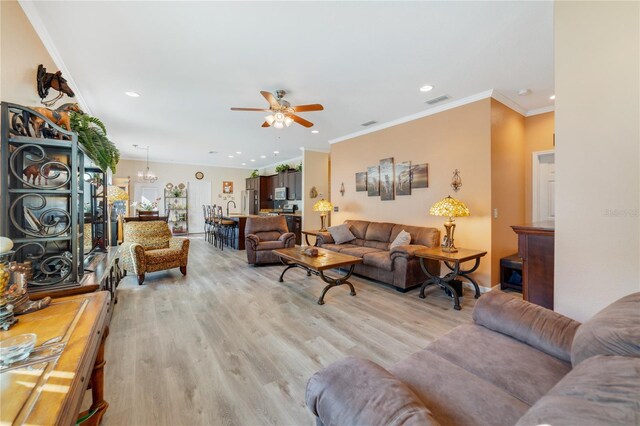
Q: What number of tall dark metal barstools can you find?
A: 4